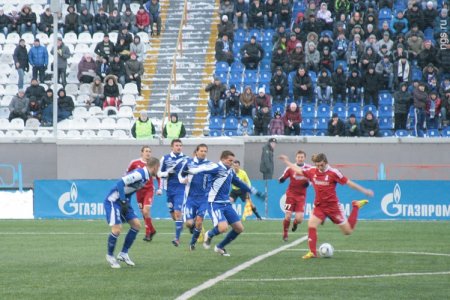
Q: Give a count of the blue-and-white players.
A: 4